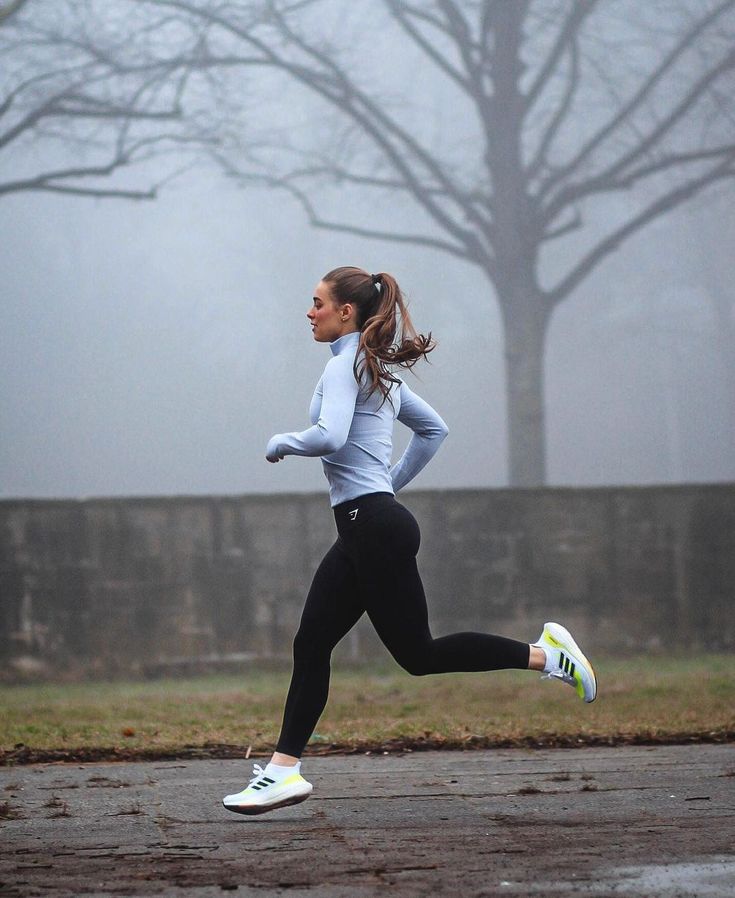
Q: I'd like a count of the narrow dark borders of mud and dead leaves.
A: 1